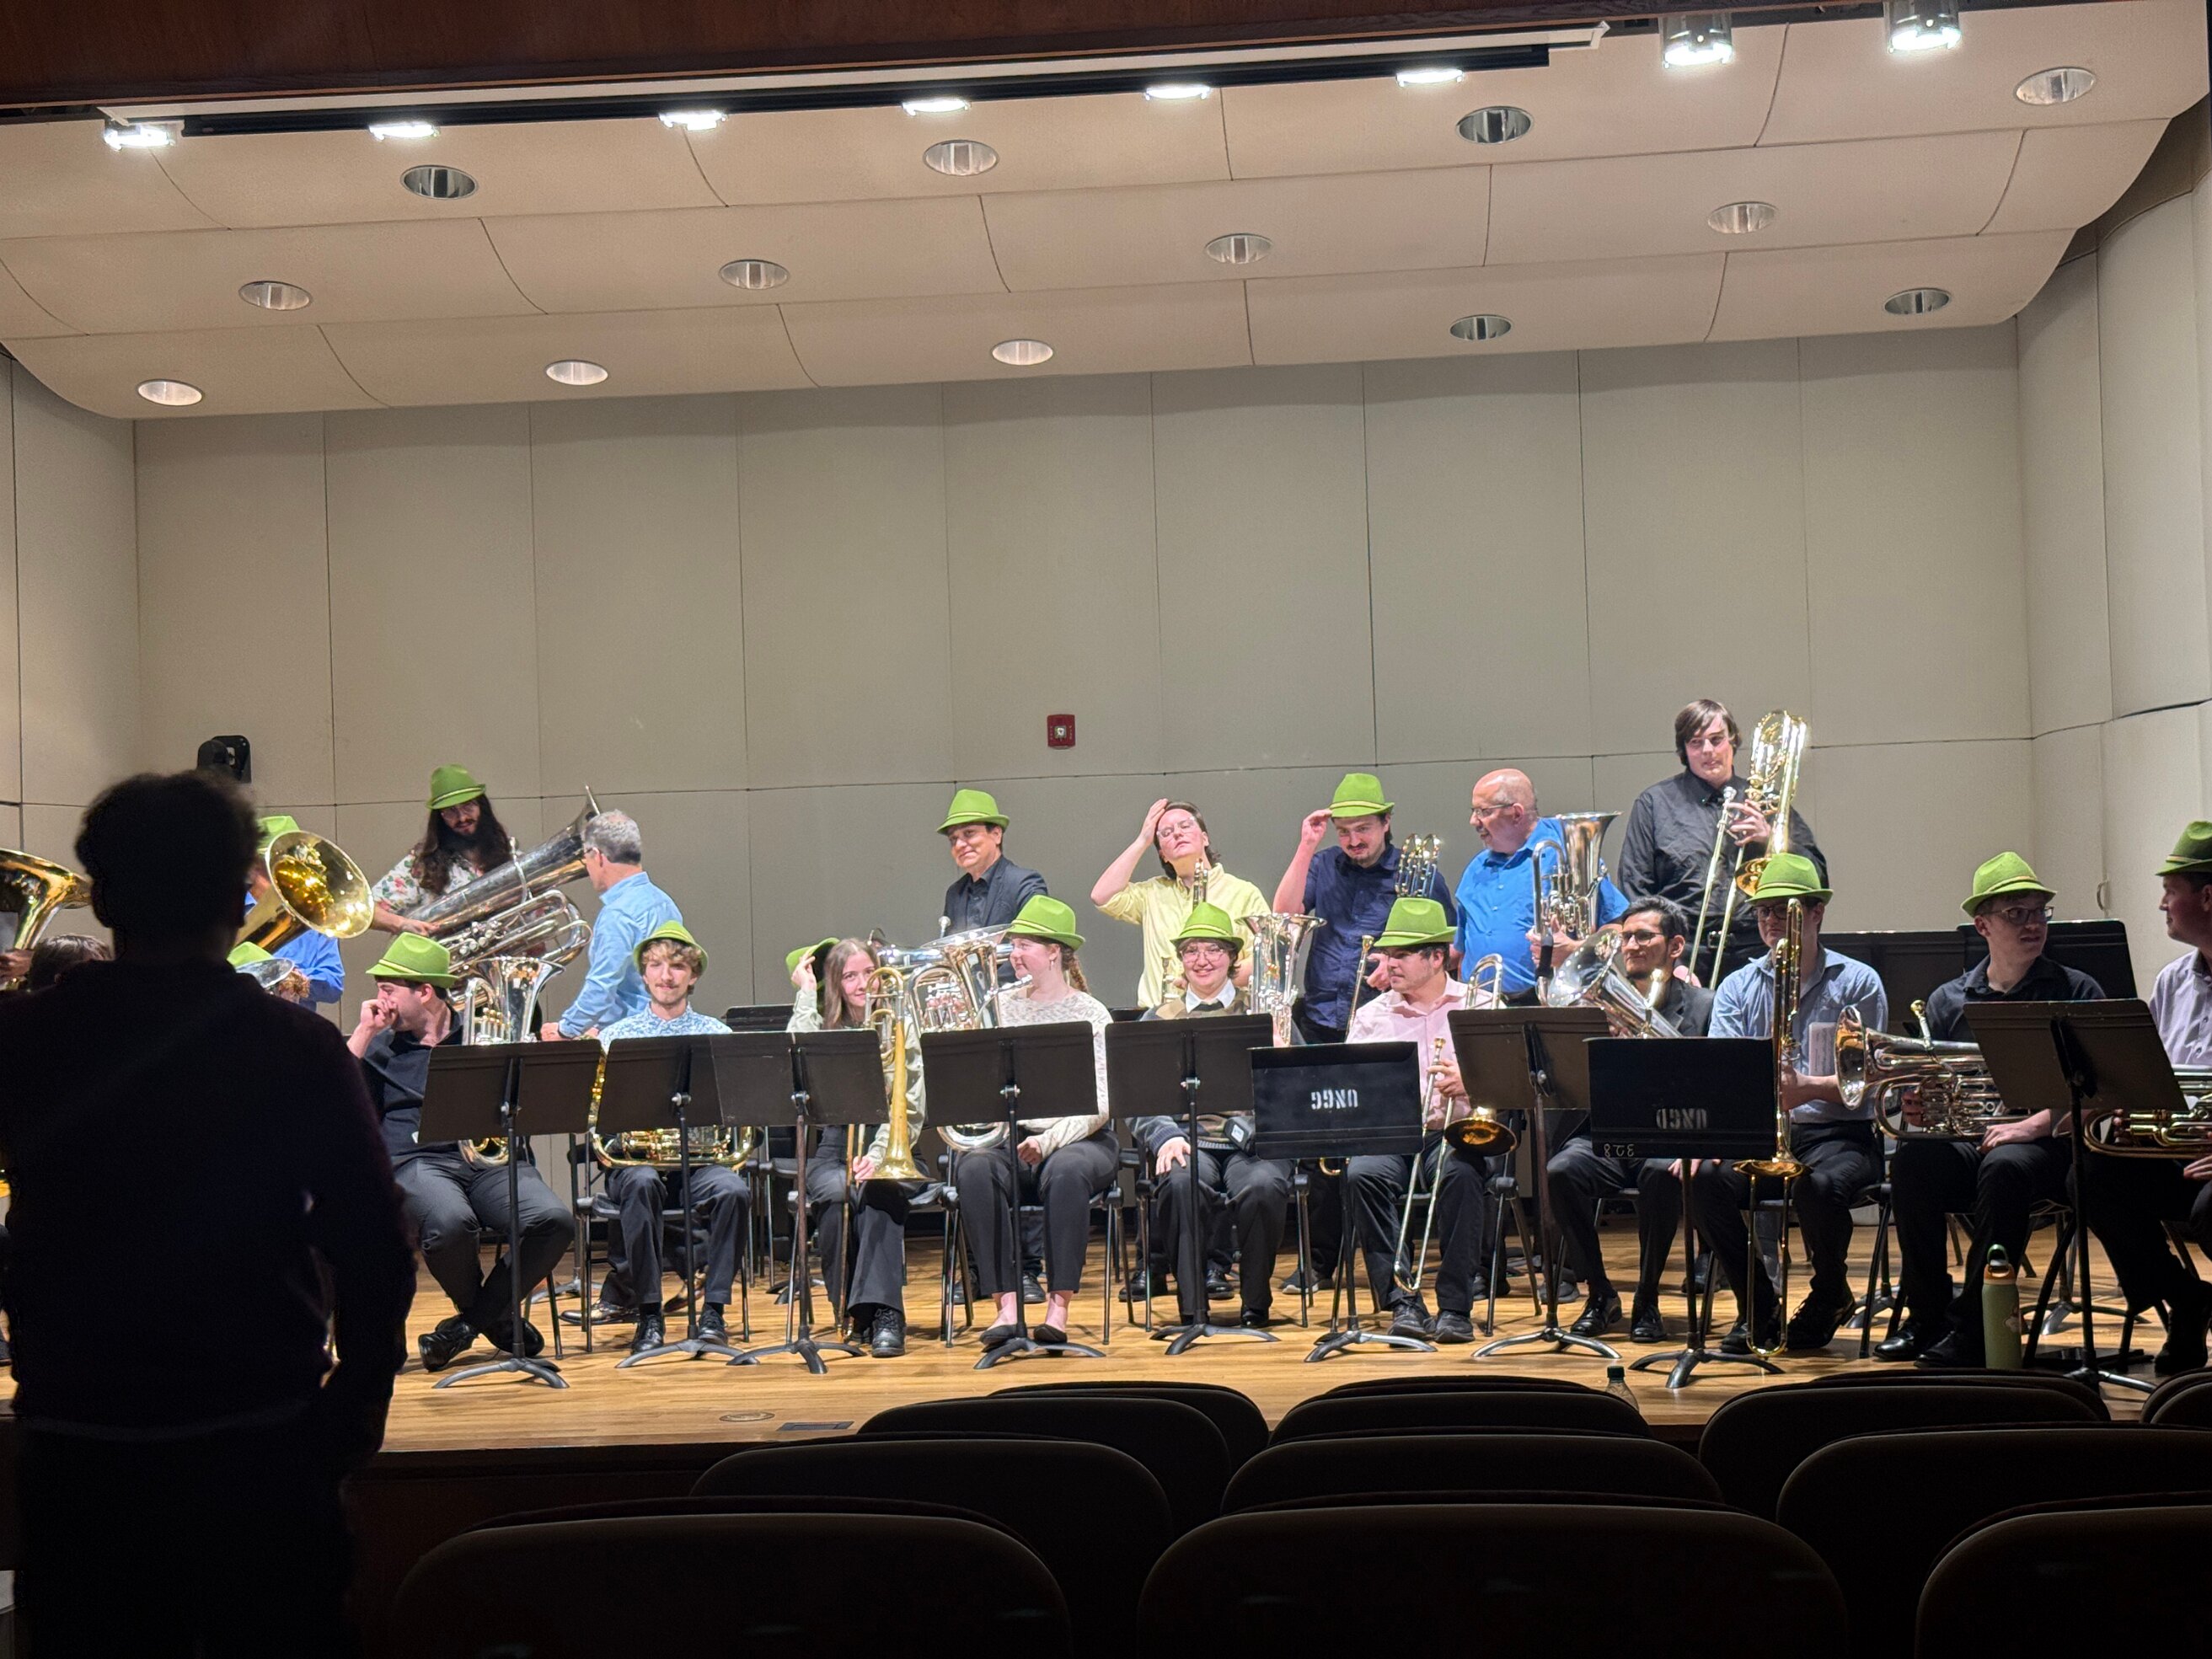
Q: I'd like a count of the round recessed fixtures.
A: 13